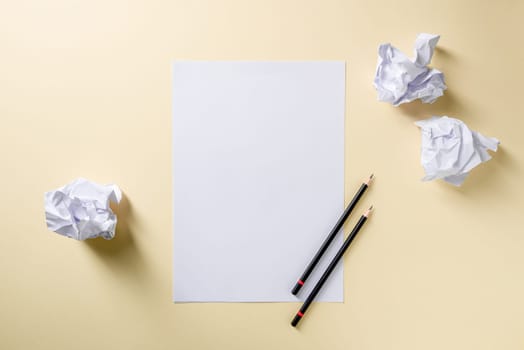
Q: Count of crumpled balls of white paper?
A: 3